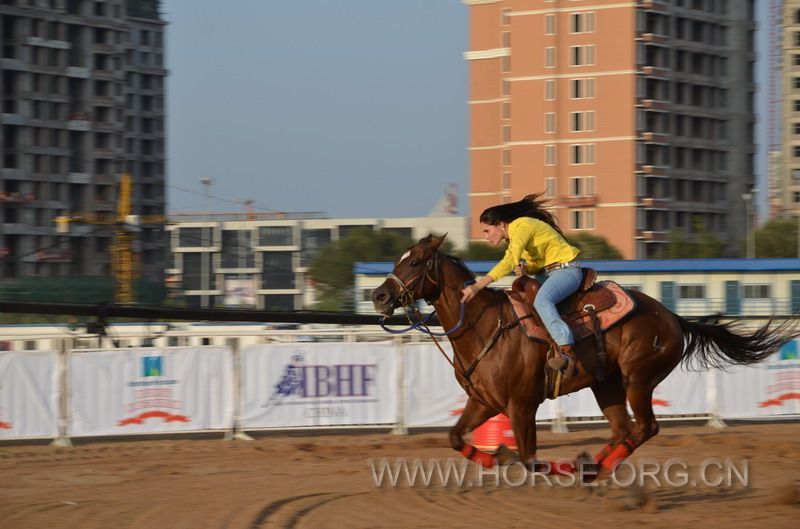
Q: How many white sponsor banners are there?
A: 6